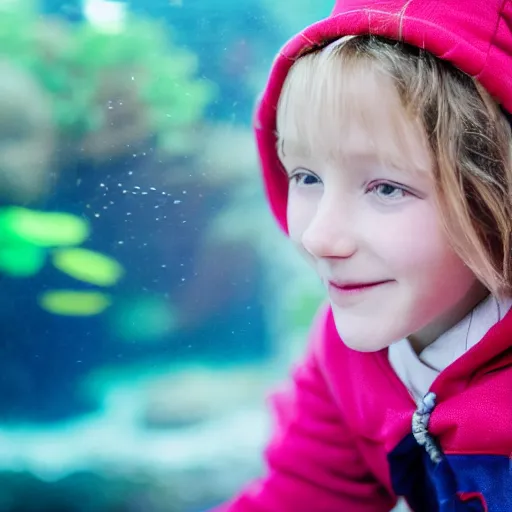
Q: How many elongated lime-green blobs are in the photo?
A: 3